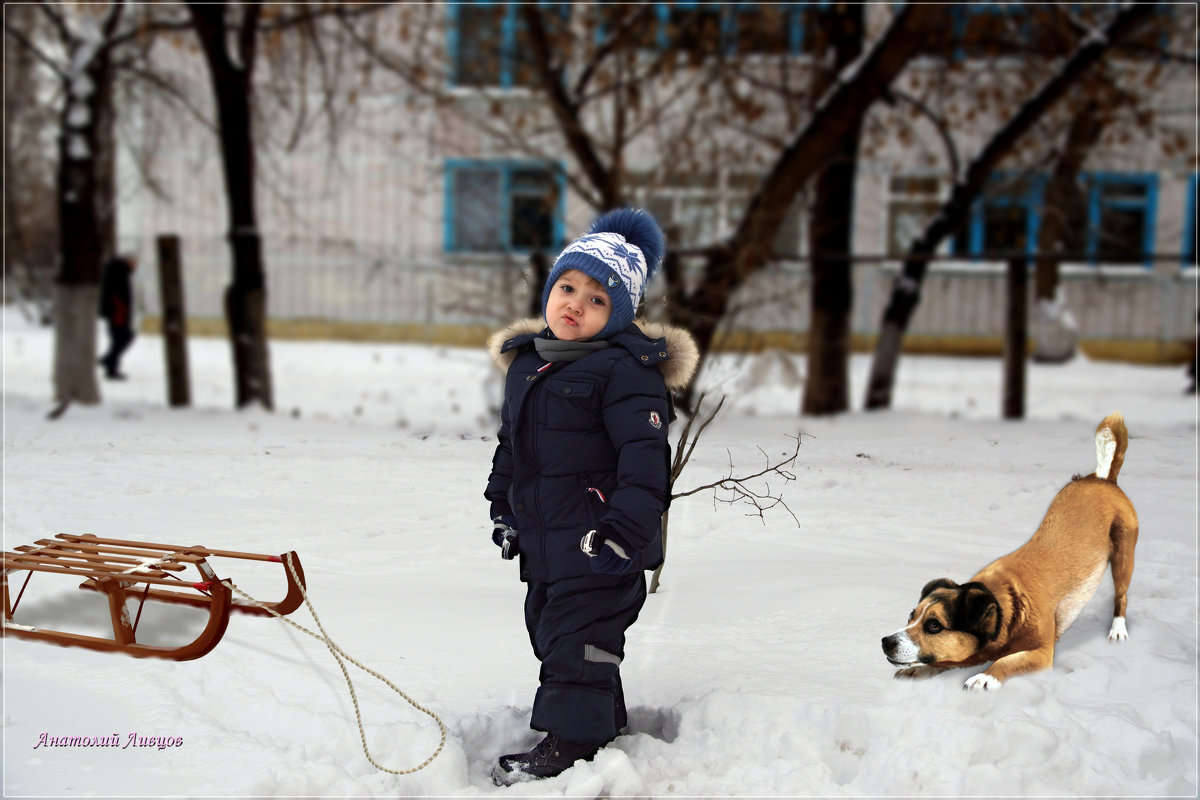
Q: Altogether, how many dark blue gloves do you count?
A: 2